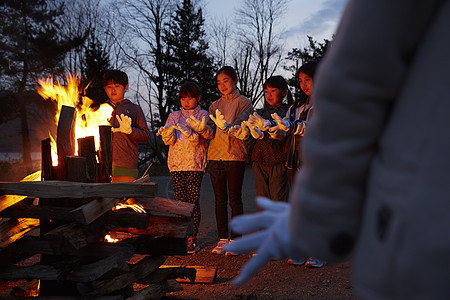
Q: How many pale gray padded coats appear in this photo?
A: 1